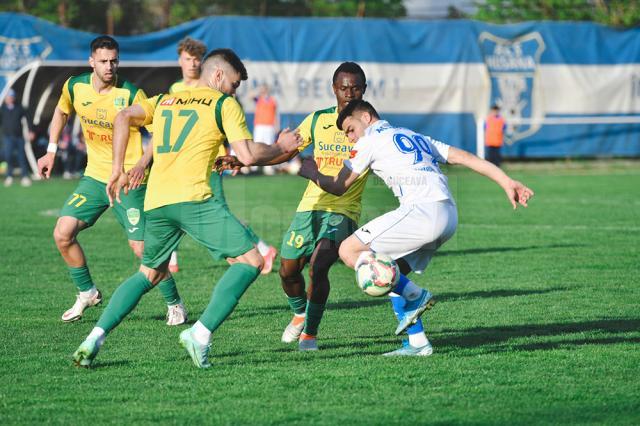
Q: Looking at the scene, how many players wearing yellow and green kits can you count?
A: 4